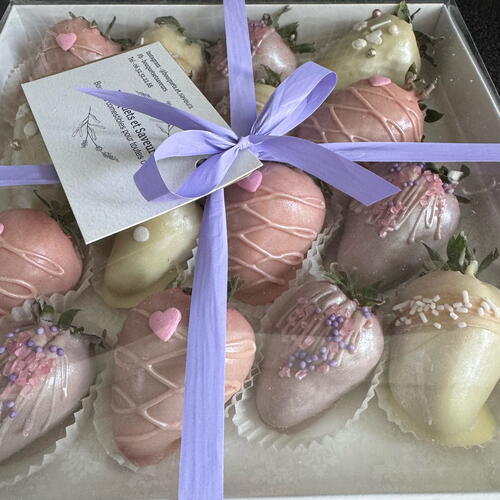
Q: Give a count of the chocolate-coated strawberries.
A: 15